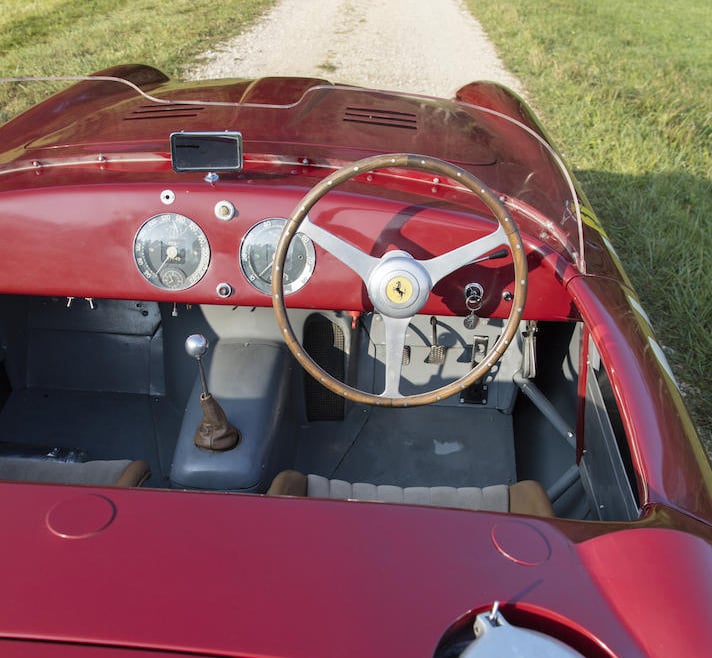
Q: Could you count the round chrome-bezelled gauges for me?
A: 2